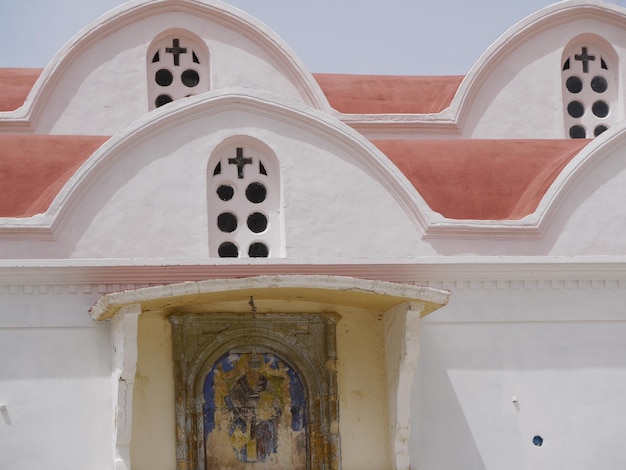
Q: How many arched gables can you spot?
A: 4